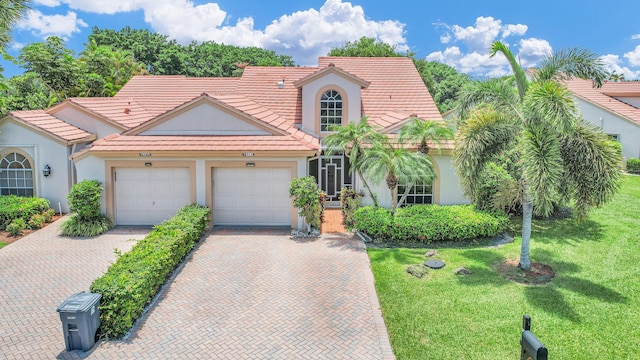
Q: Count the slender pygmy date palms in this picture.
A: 3